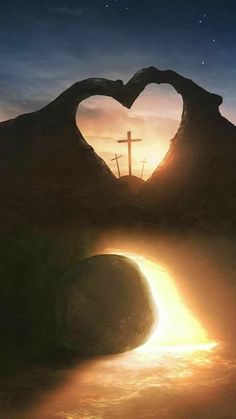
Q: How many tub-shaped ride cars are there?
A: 0